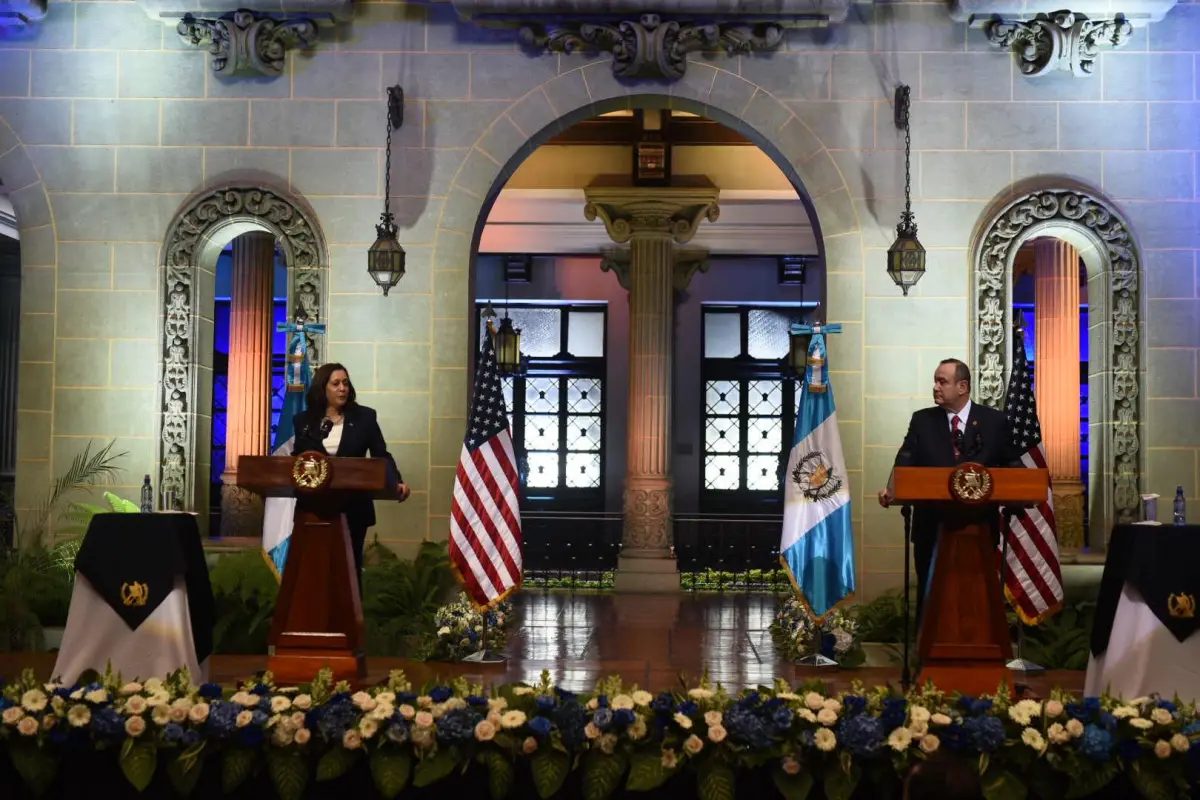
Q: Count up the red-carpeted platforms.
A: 0